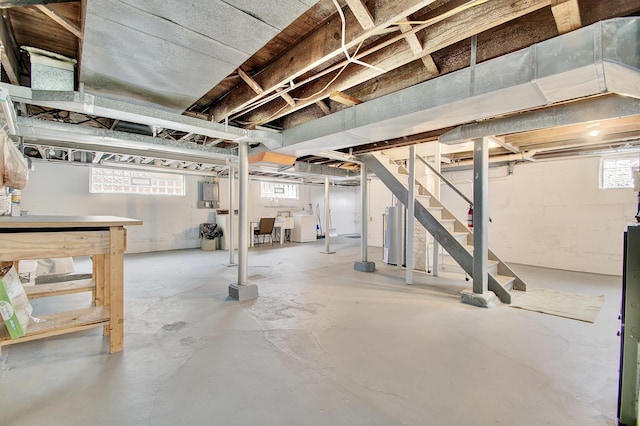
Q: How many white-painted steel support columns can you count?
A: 4